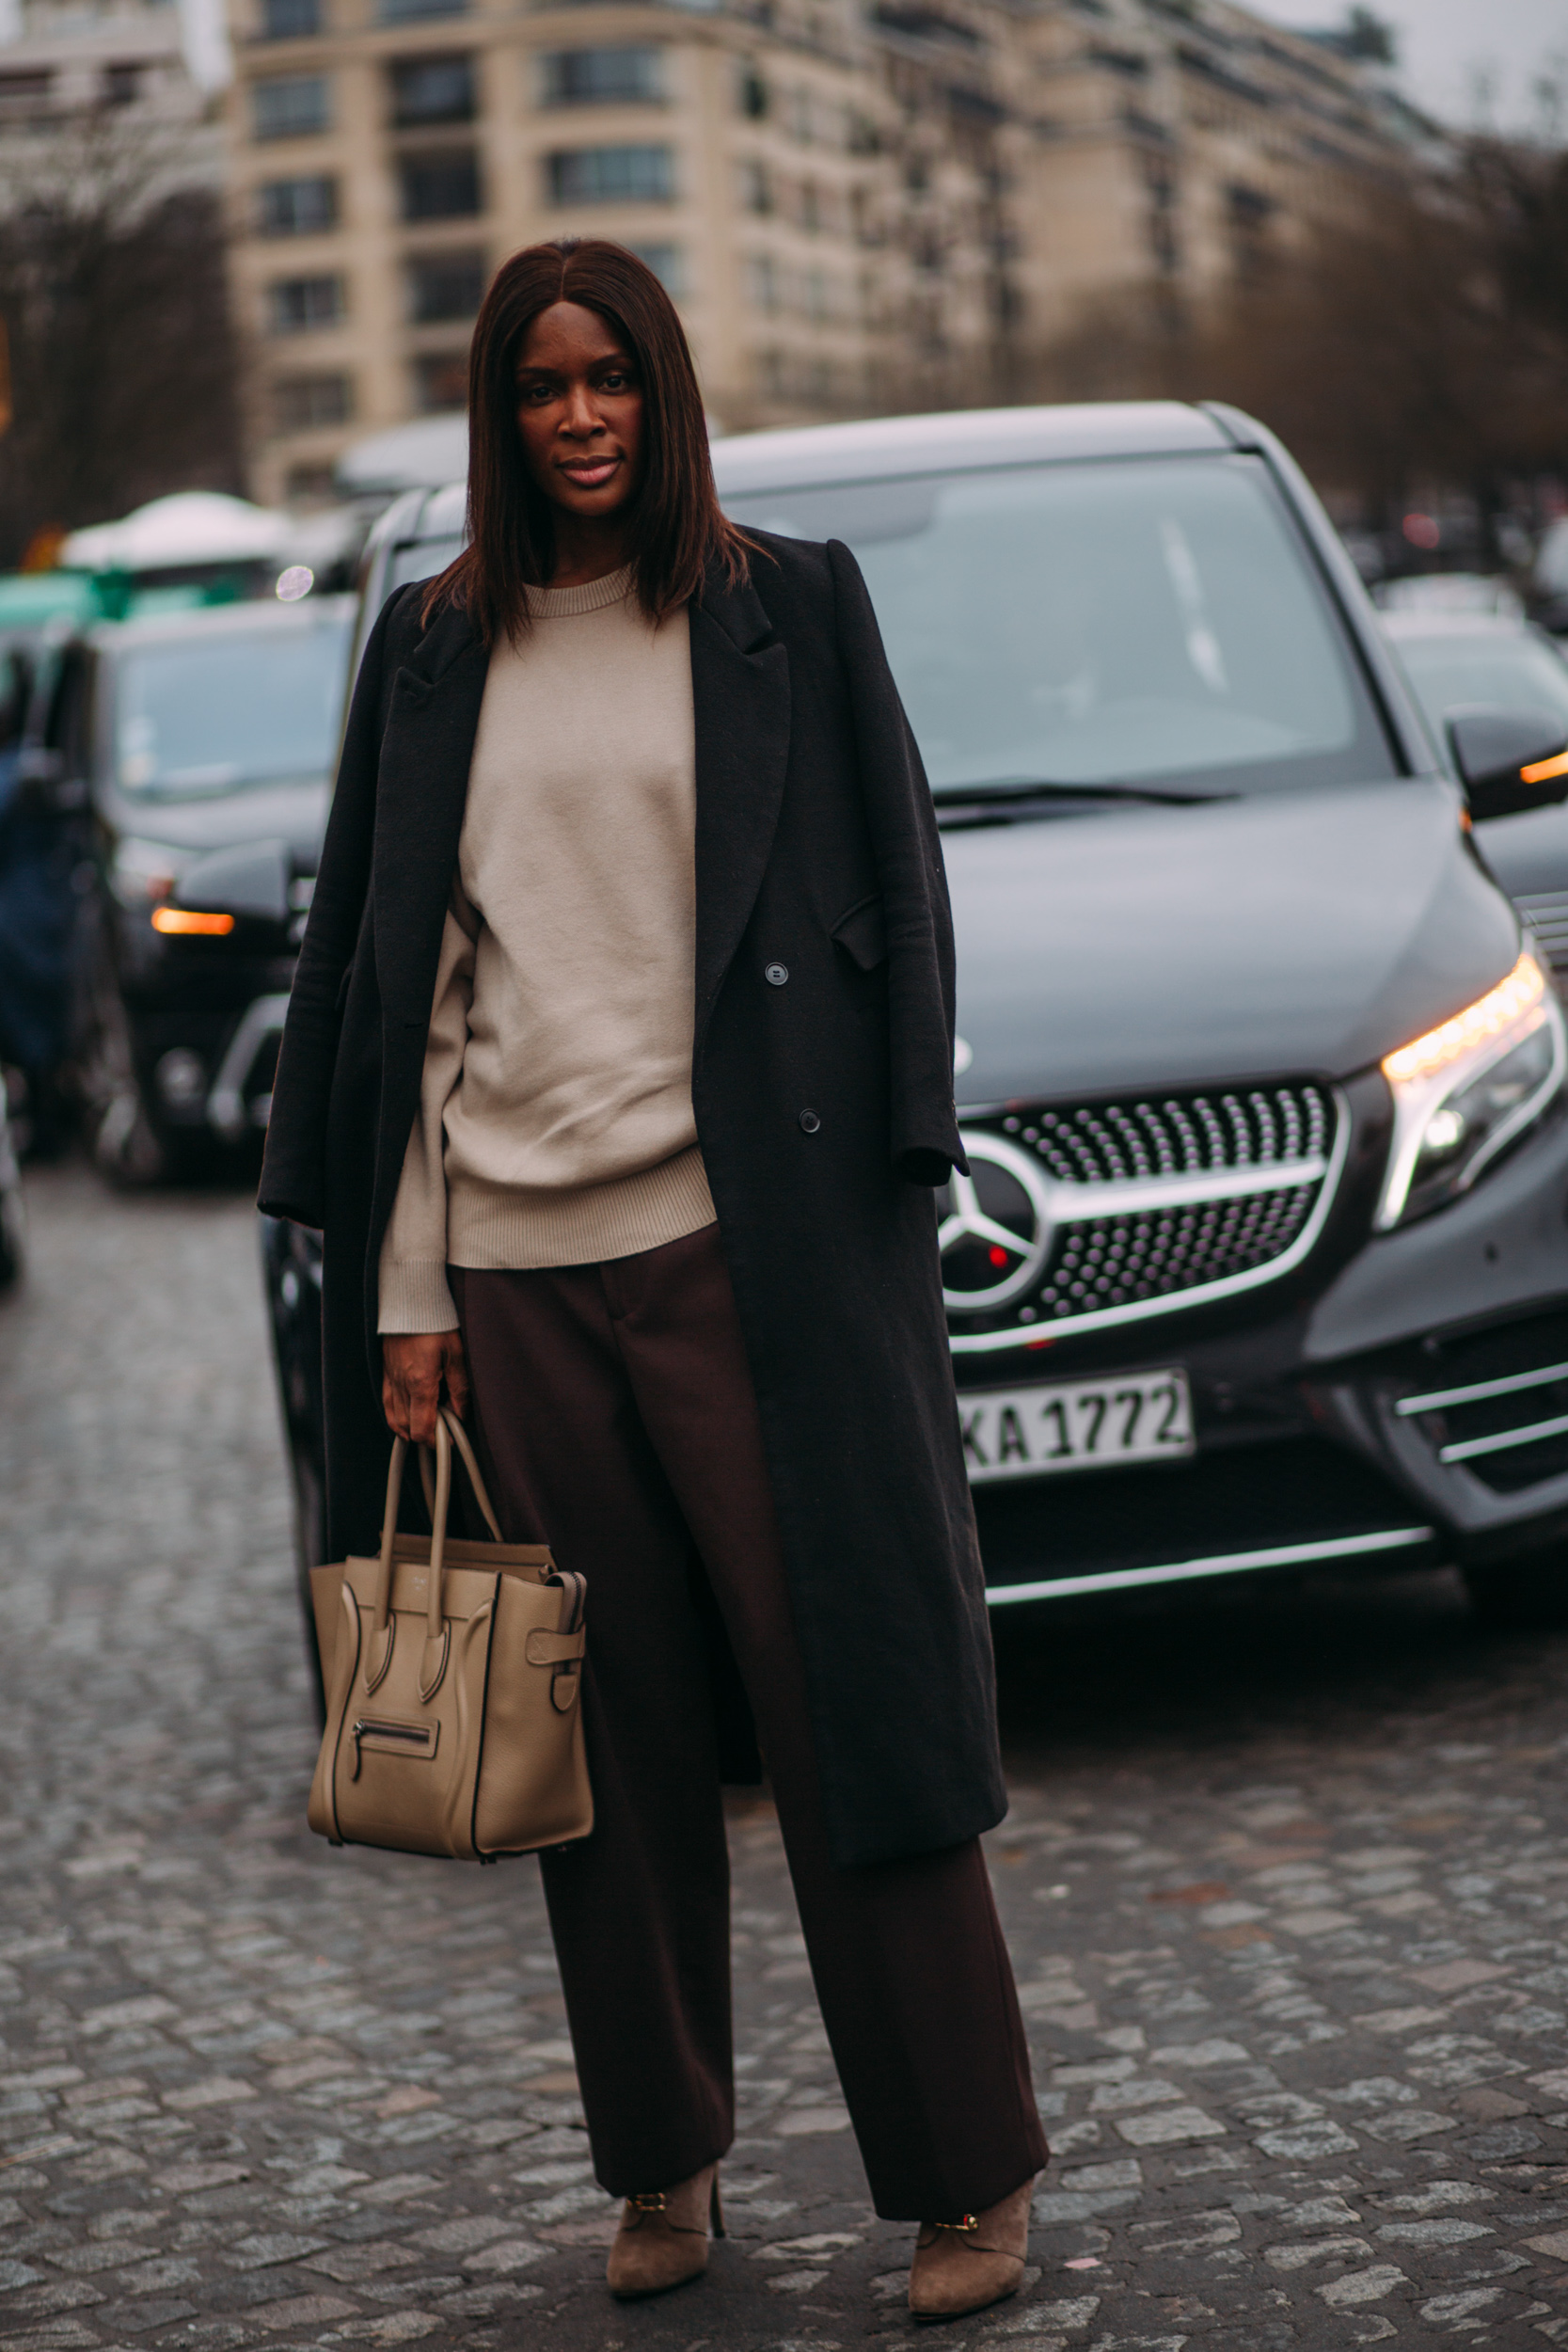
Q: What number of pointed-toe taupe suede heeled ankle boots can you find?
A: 2